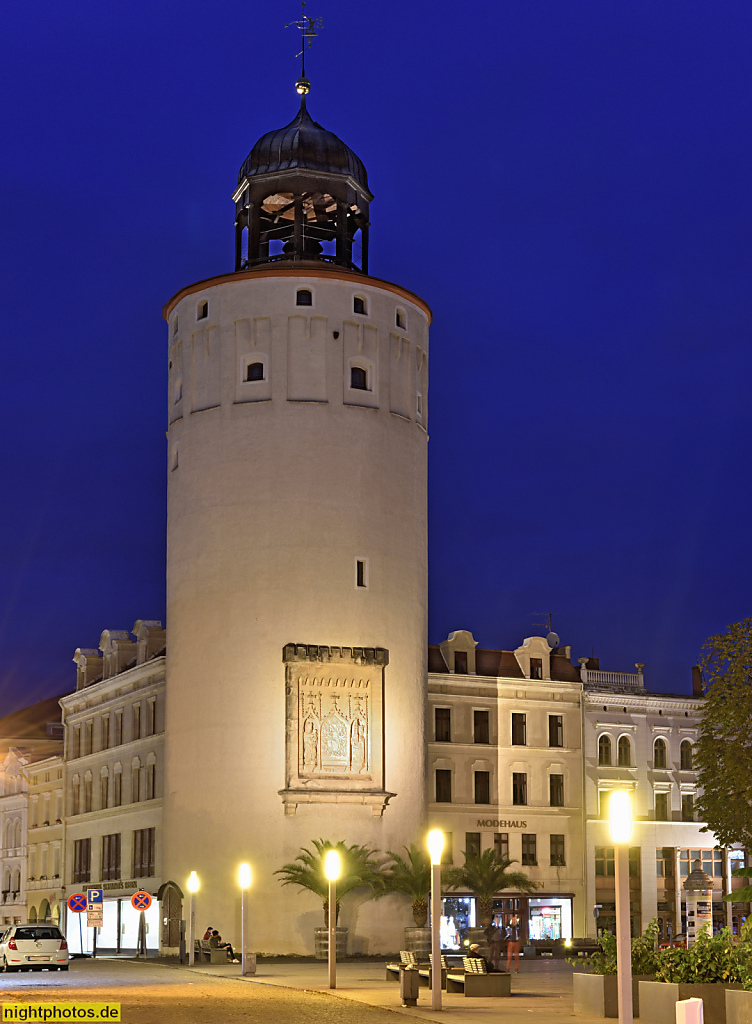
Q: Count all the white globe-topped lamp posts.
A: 5